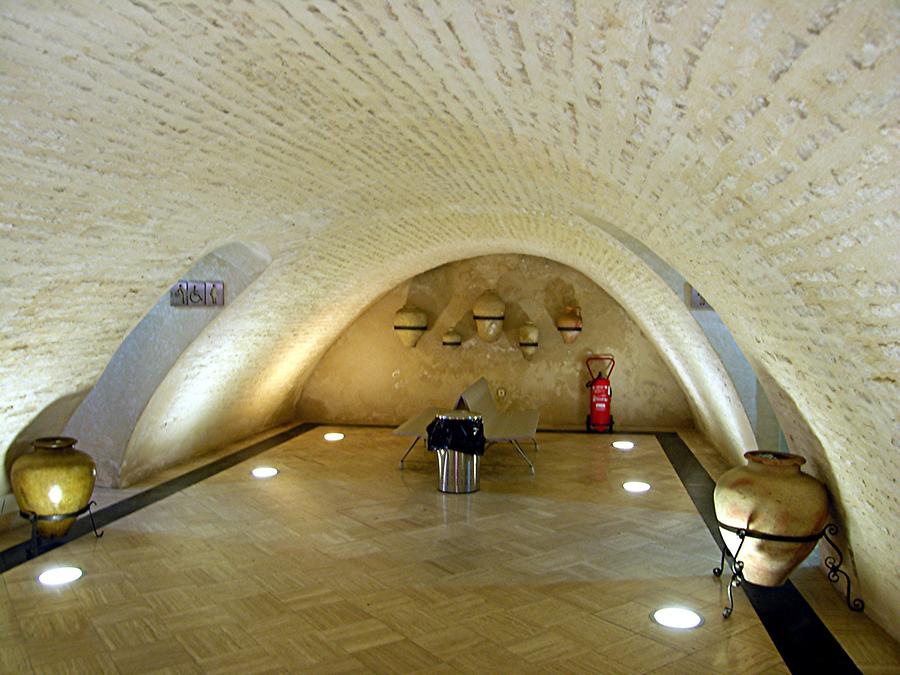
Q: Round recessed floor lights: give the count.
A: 6